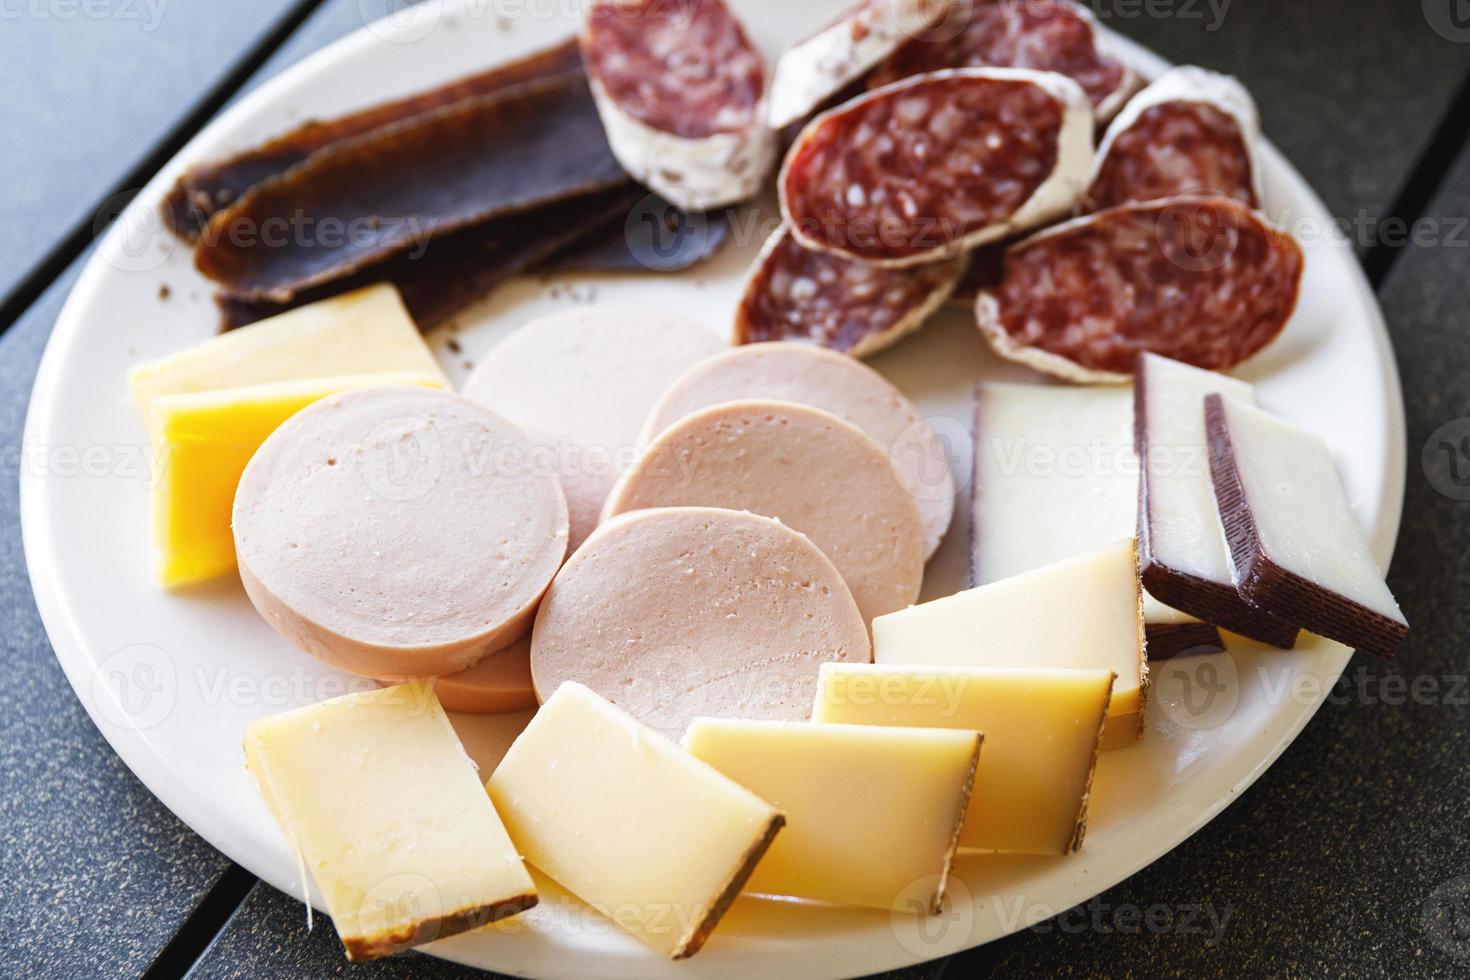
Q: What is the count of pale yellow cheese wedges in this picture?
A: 5